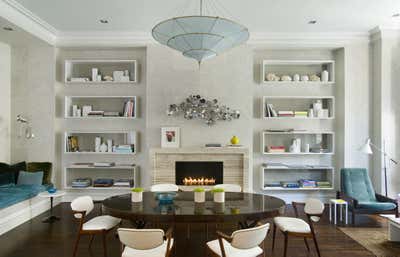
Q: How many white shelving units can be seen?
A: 8